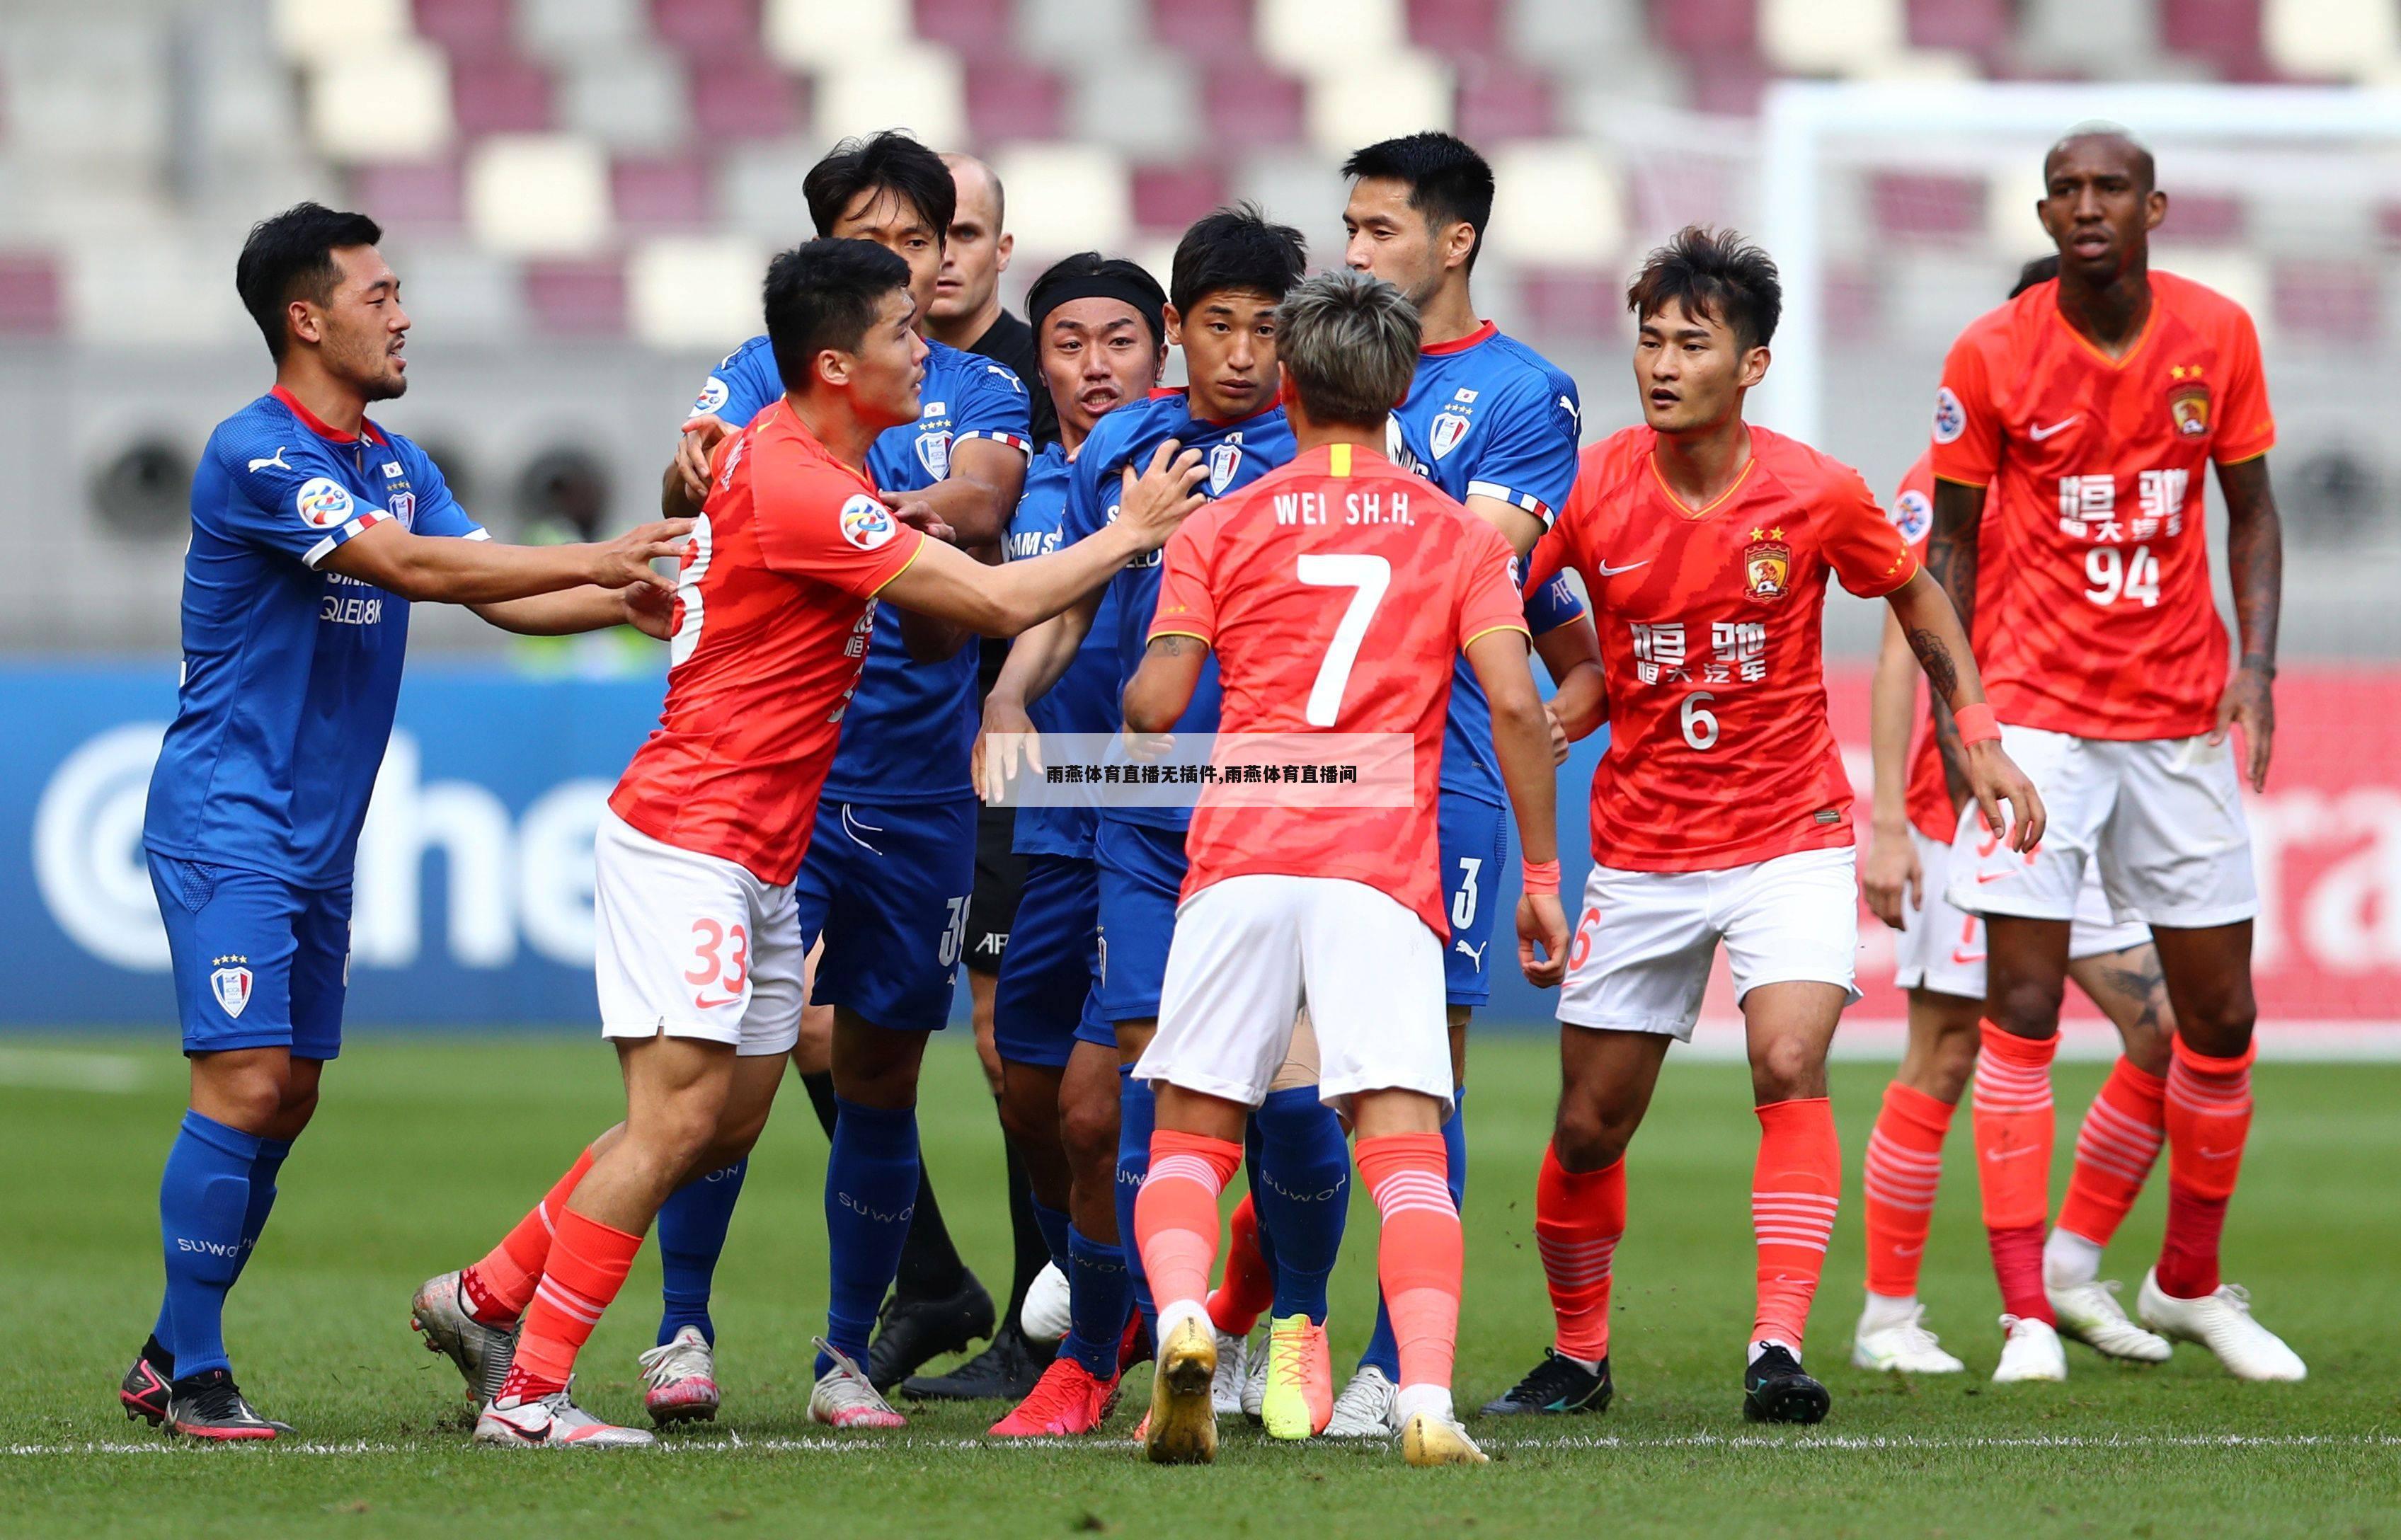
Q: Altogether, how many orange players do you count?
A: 5